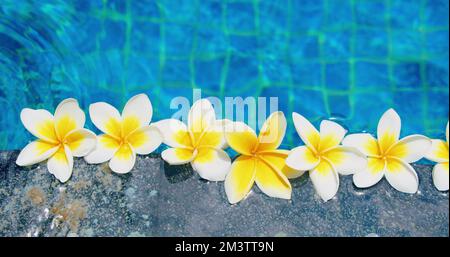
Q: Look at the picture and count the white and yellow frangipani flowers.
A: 7